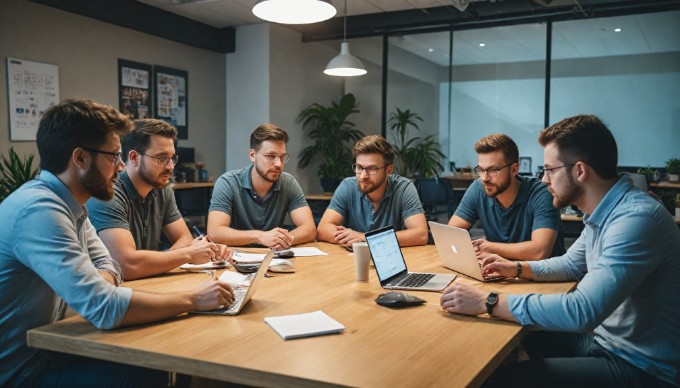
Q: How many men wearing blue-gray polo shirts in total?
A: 4